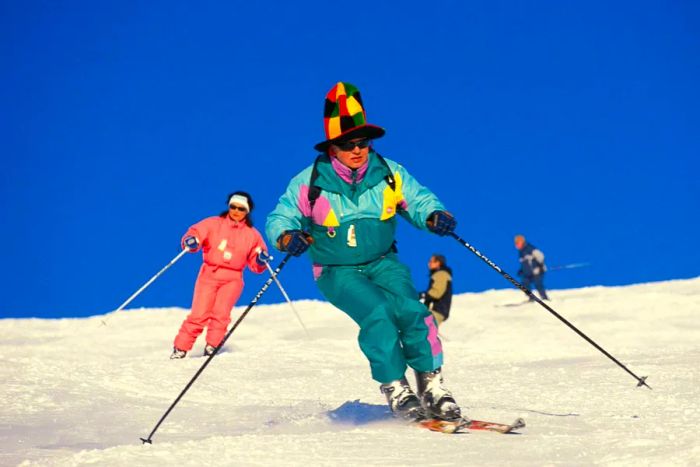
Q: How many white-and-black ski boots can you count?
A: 4